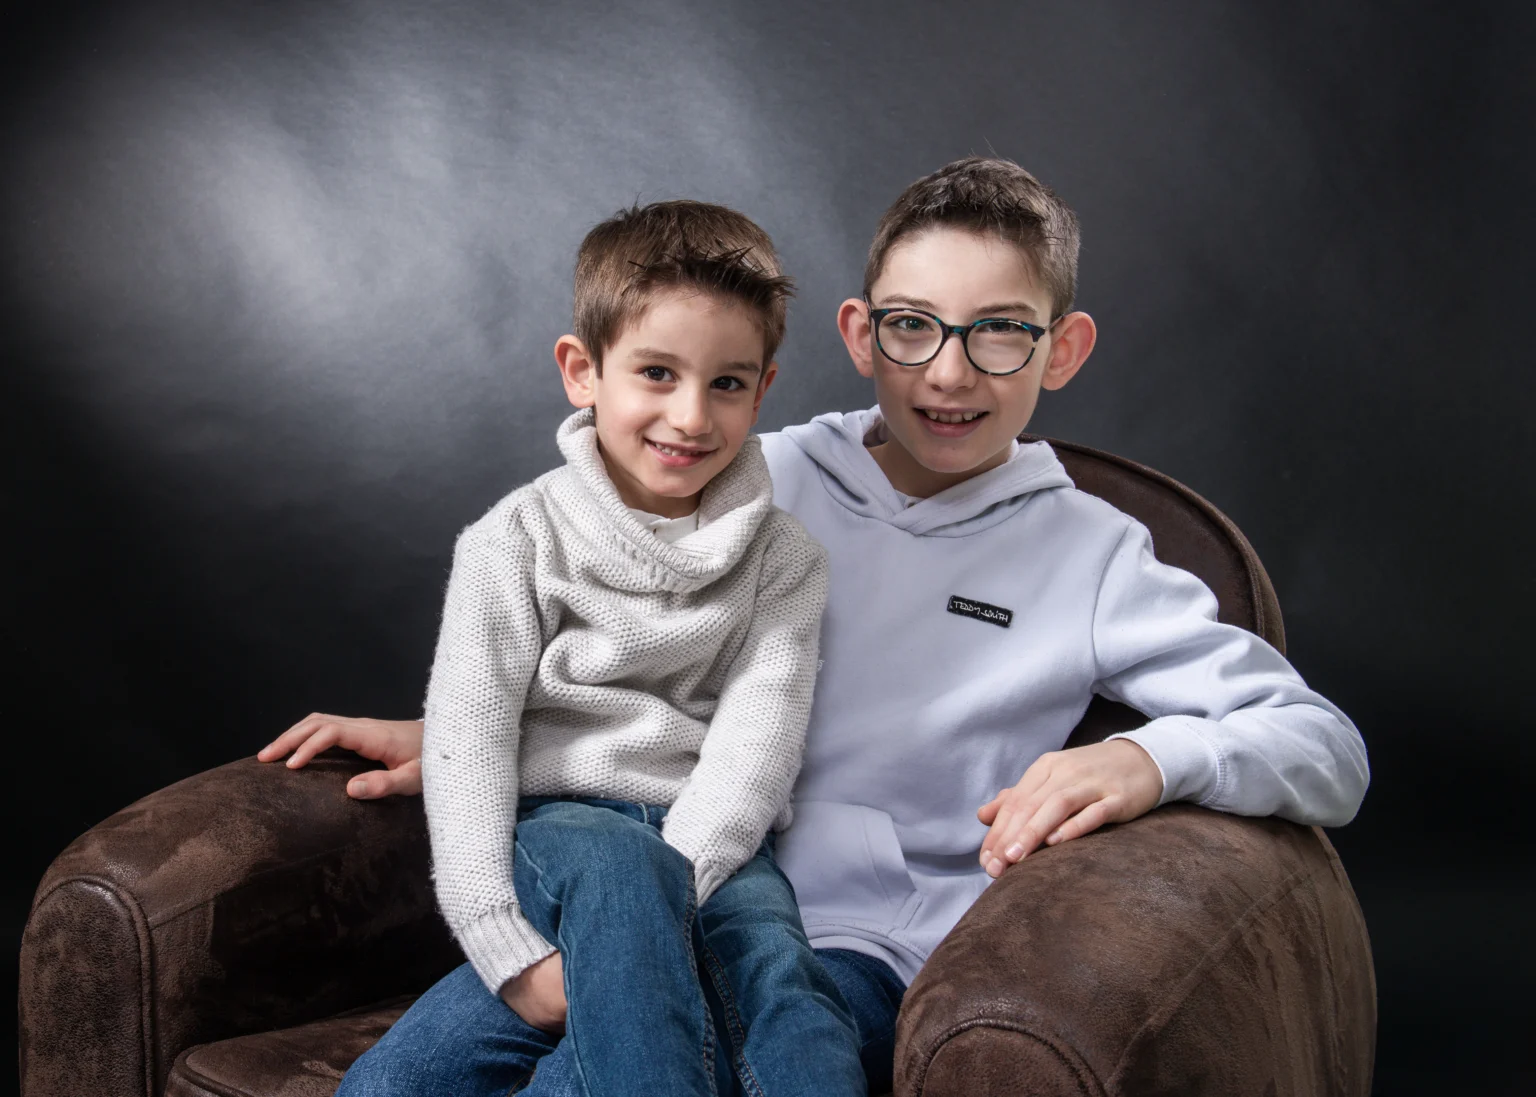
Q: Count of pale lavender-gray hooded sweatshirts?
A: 1